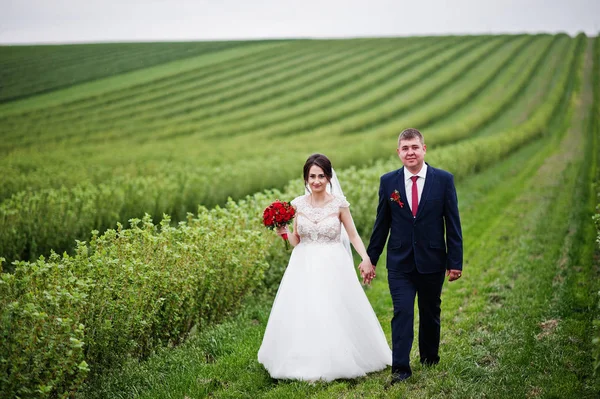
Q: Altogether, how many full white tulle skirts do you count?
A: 1